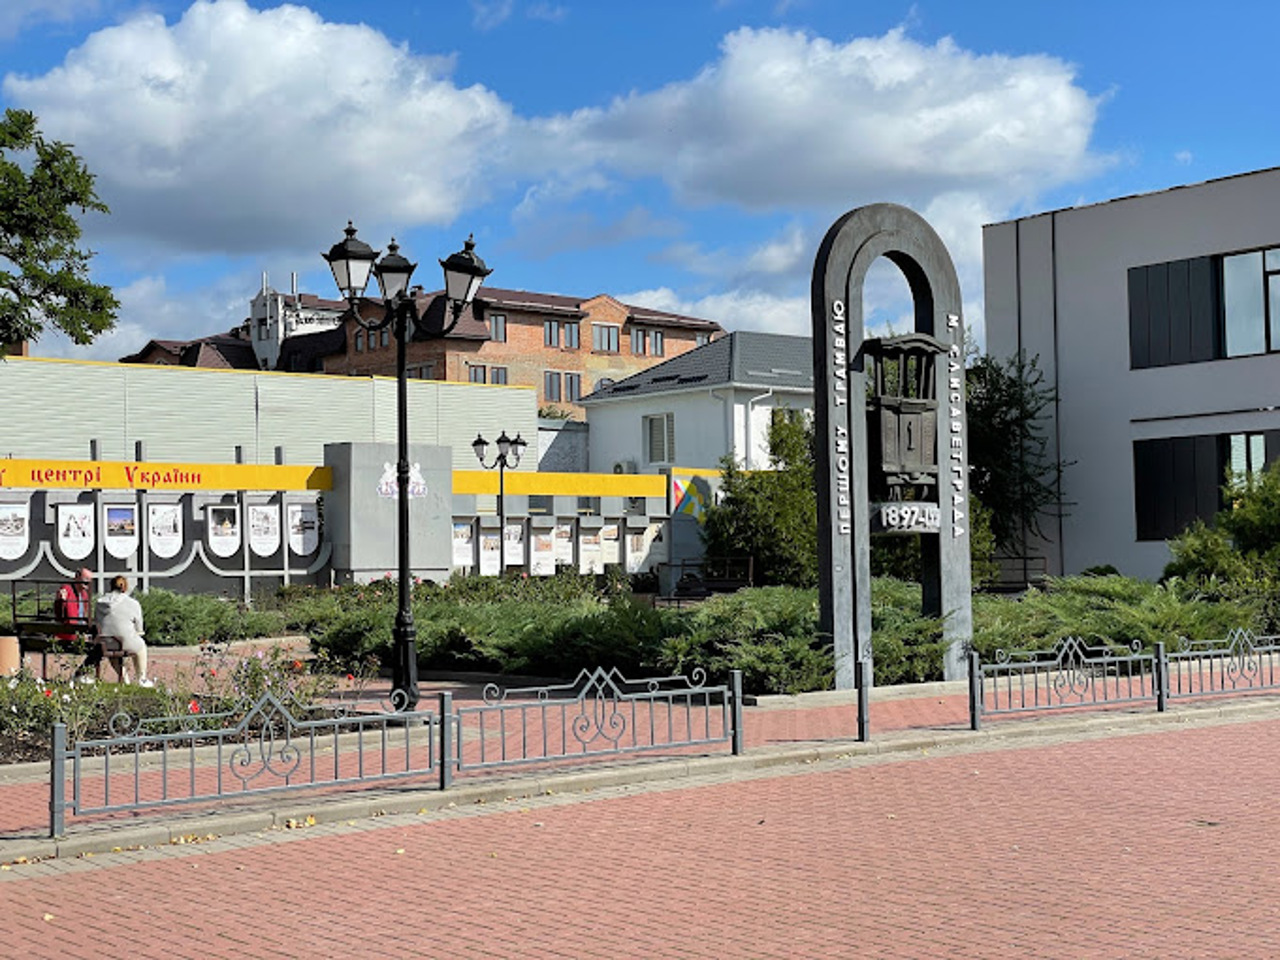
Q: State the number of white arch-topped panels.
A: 7